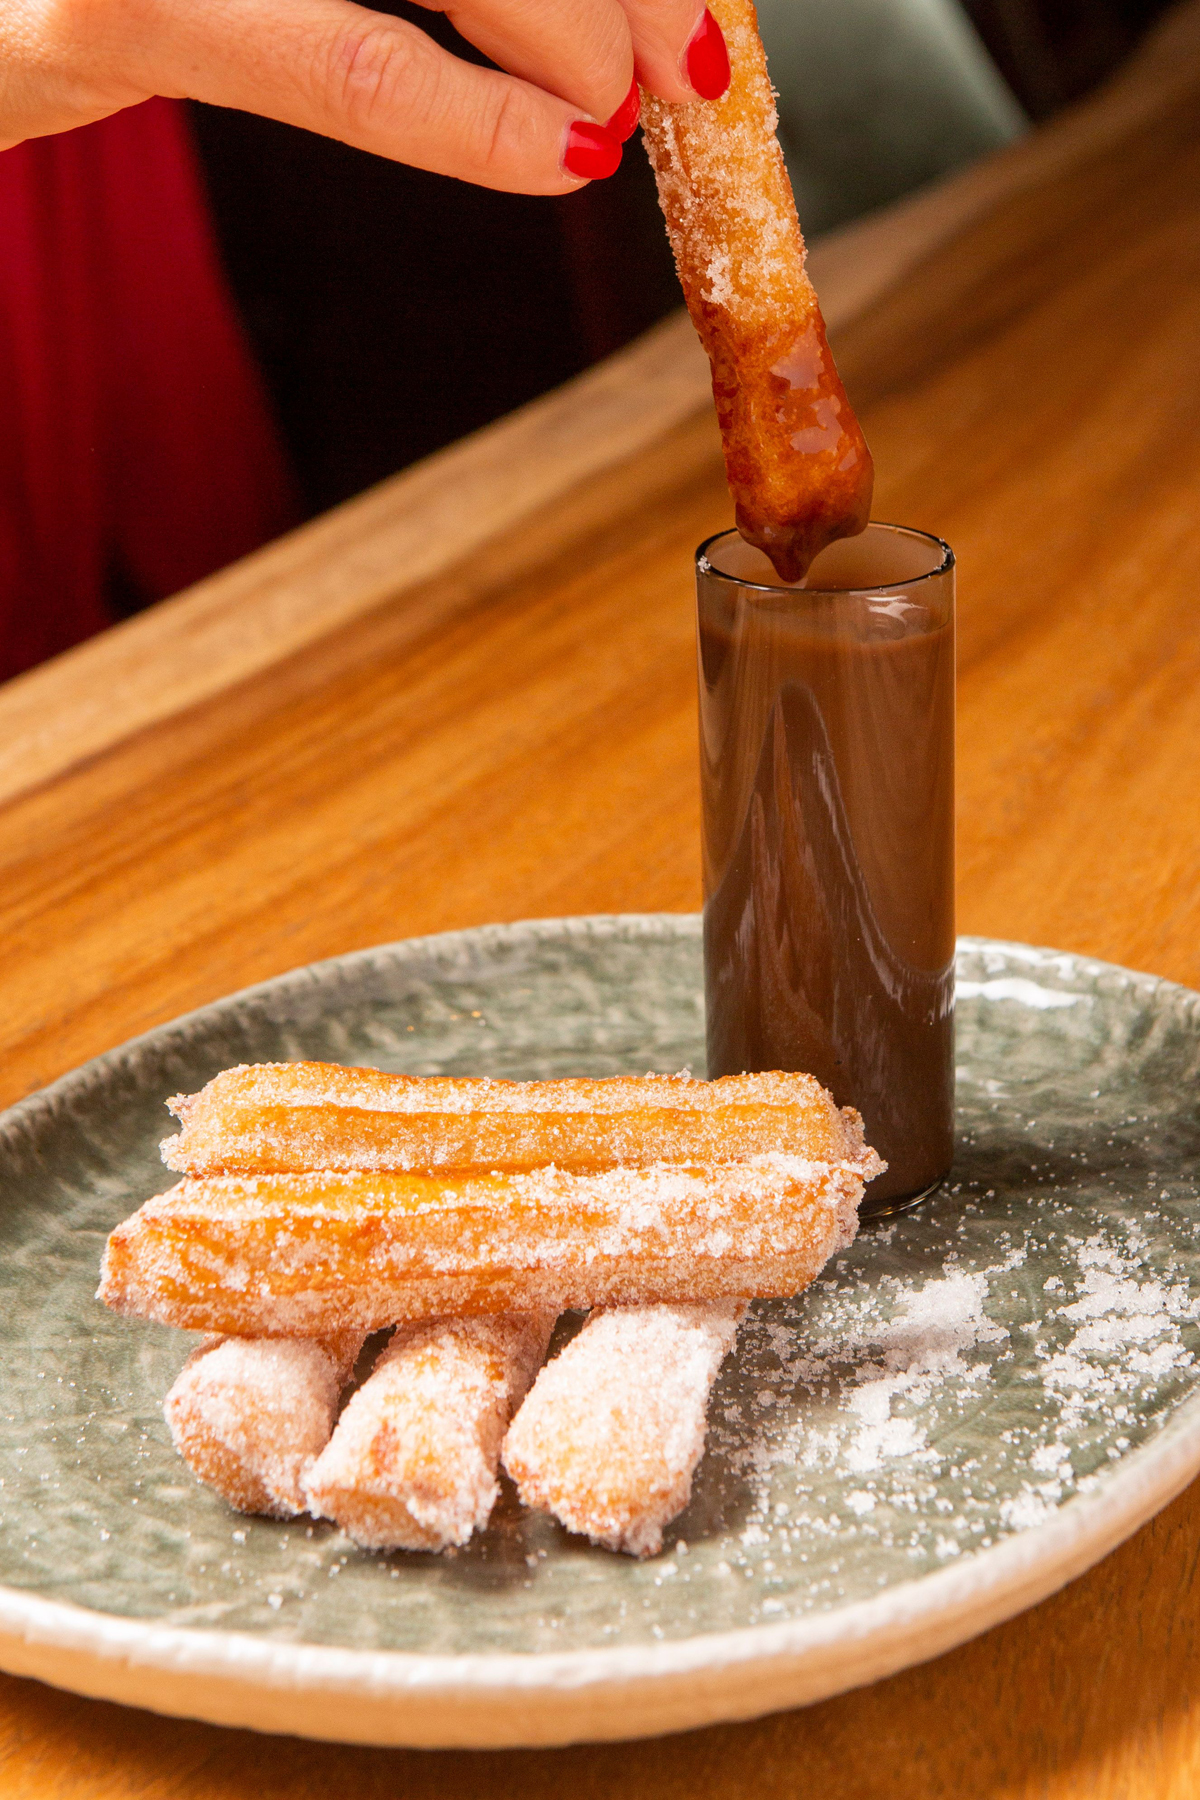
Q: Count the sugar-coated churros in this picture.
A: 6